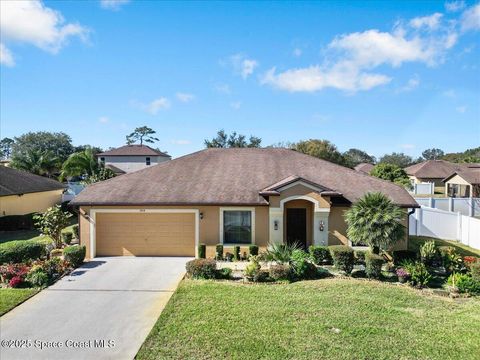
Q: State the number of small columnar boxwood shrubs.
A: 4